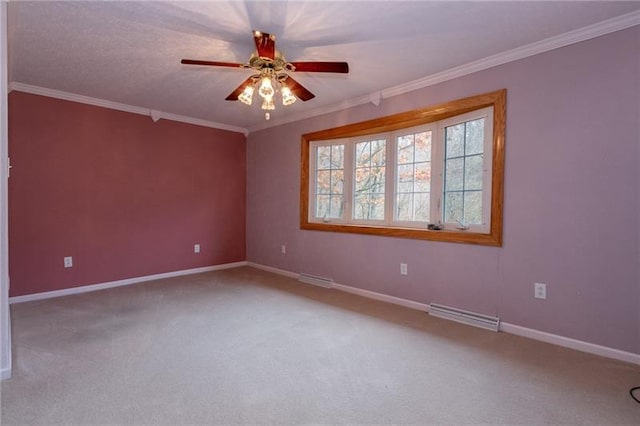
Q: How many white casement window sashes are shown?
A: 4